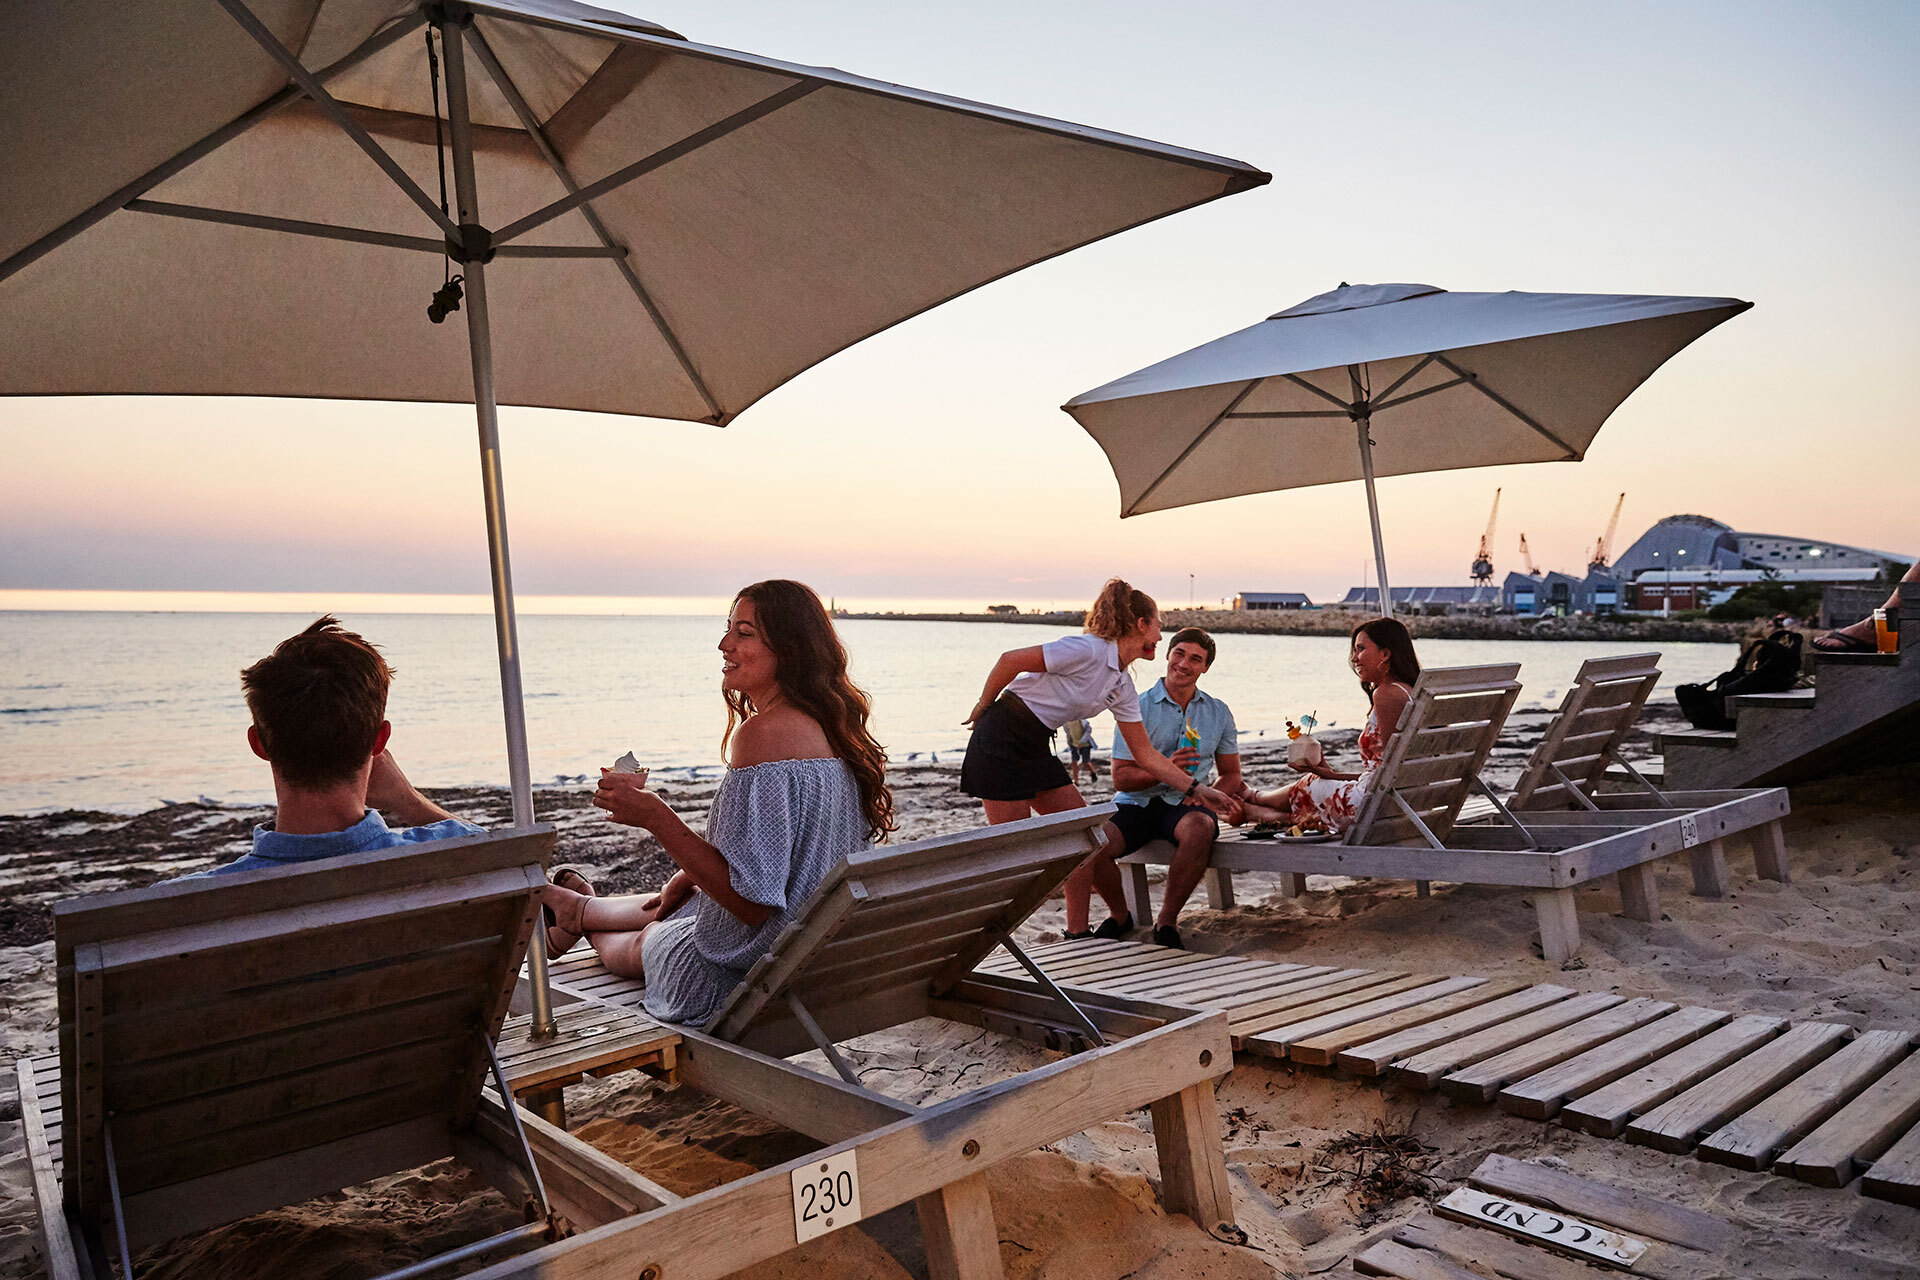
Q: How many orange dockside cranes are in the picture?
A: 3